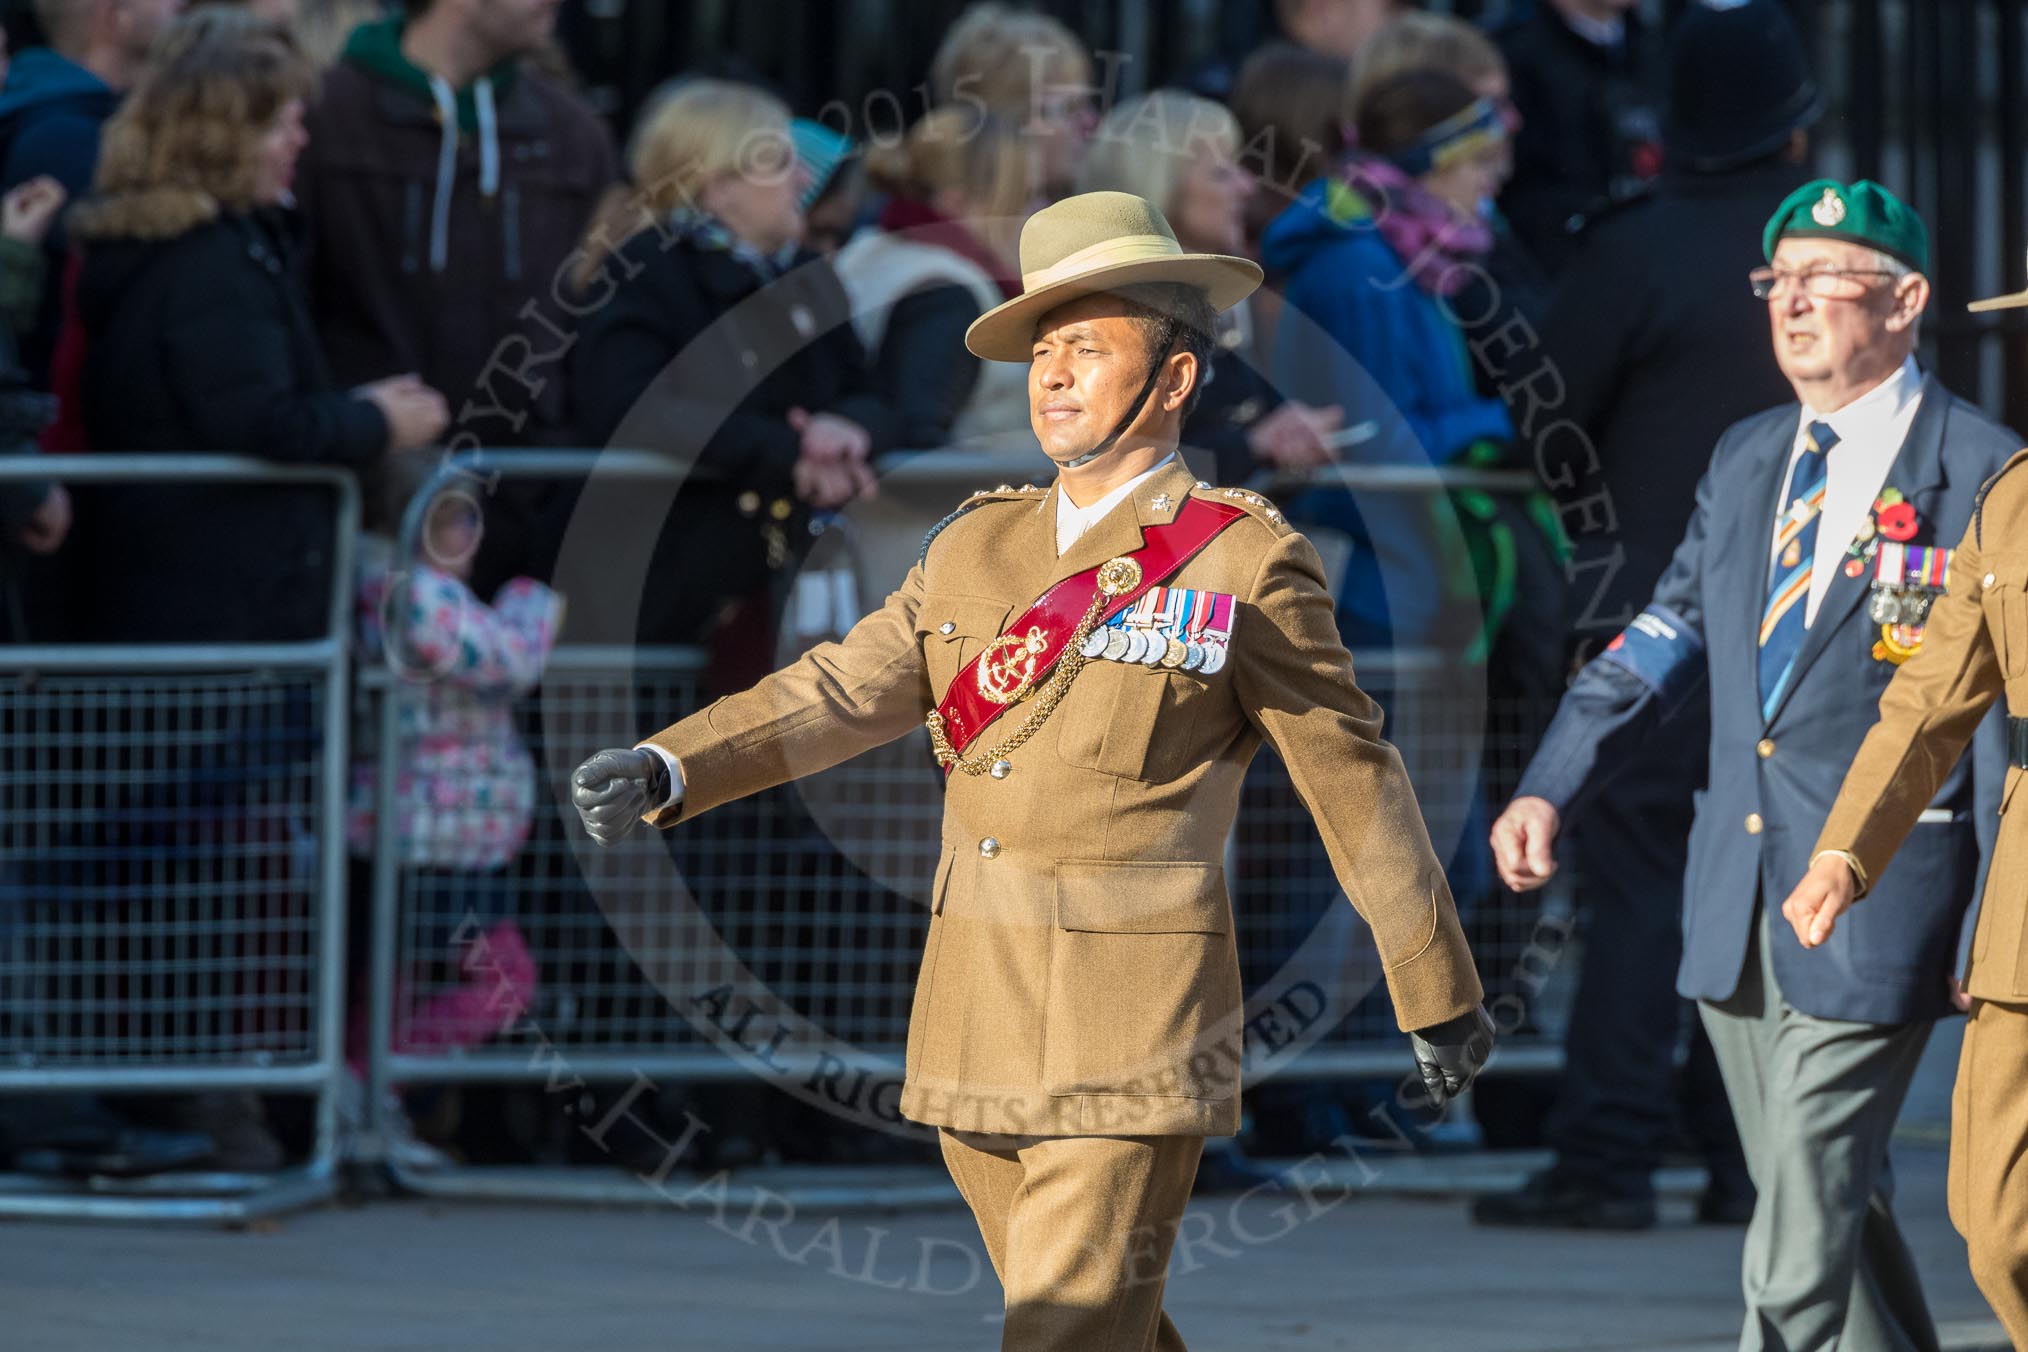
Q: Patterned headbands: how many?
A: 1